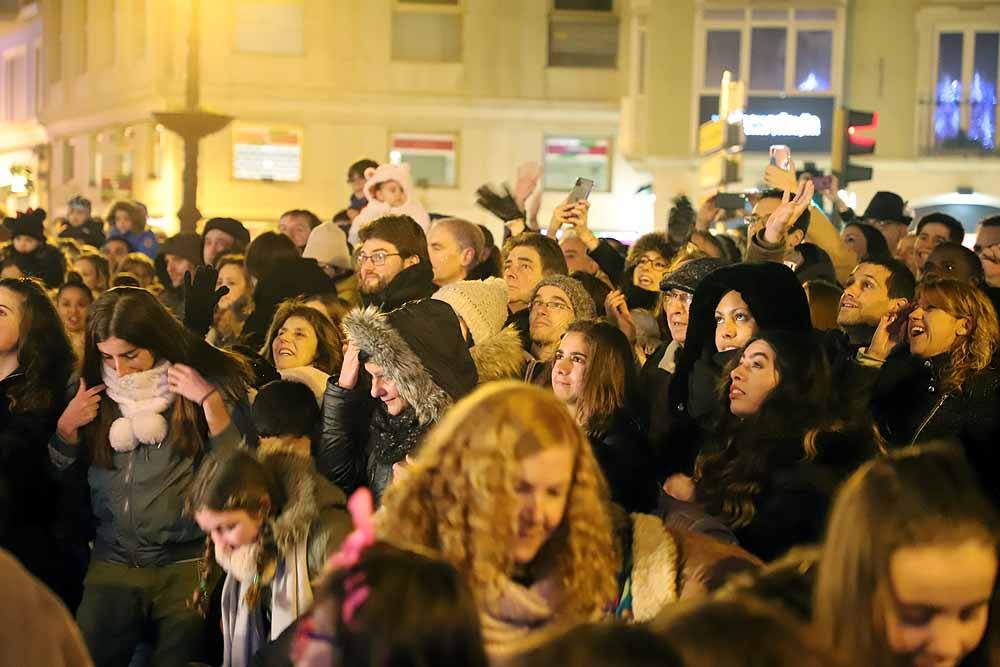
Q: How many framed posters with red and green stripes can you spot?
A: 3